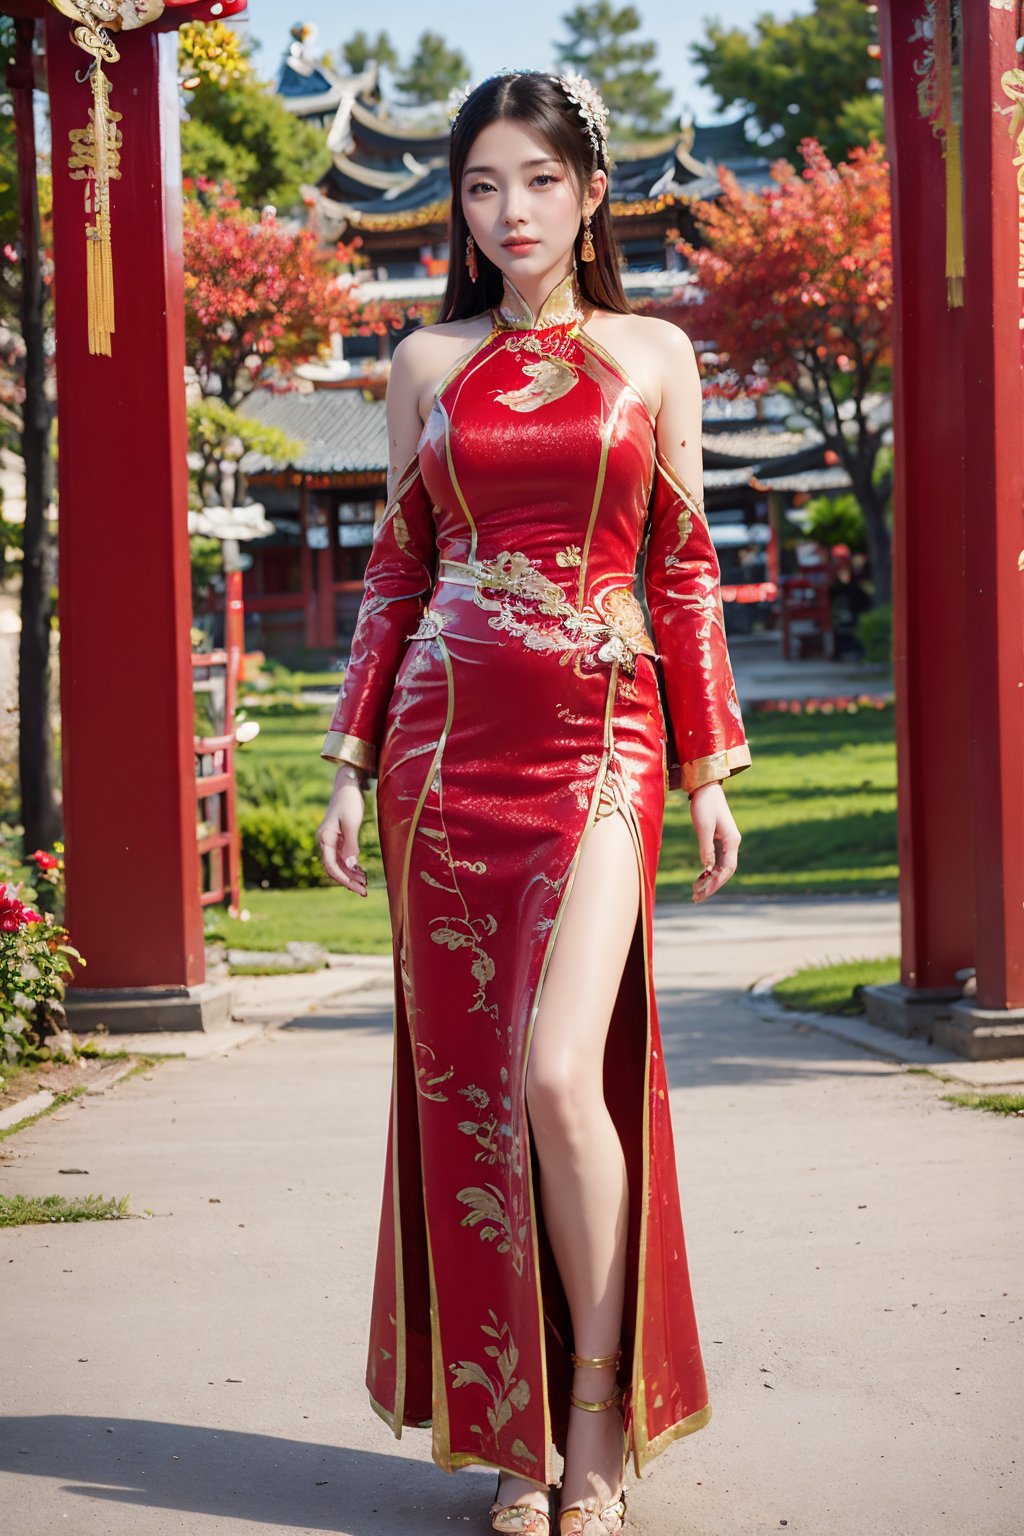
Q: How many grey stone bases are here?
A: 3